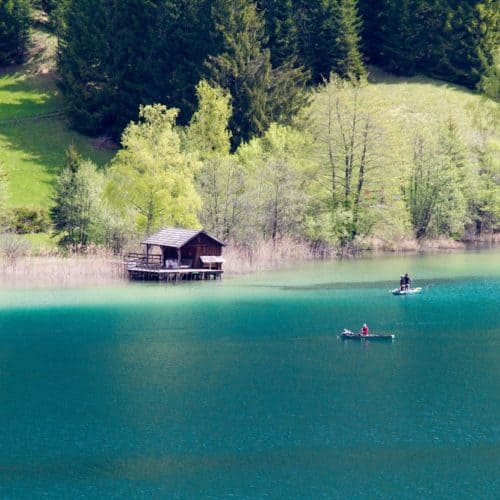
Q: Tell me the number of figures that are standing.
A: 2